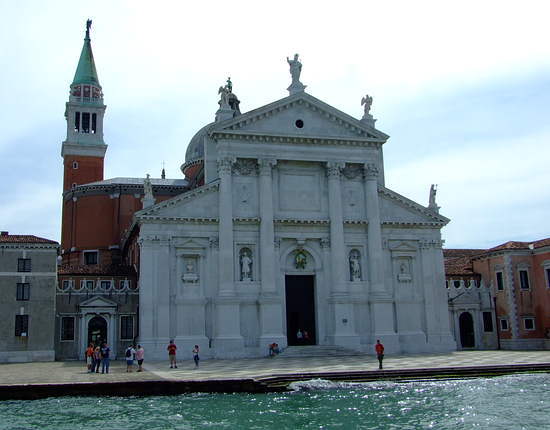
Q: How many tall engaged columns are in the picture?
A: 4